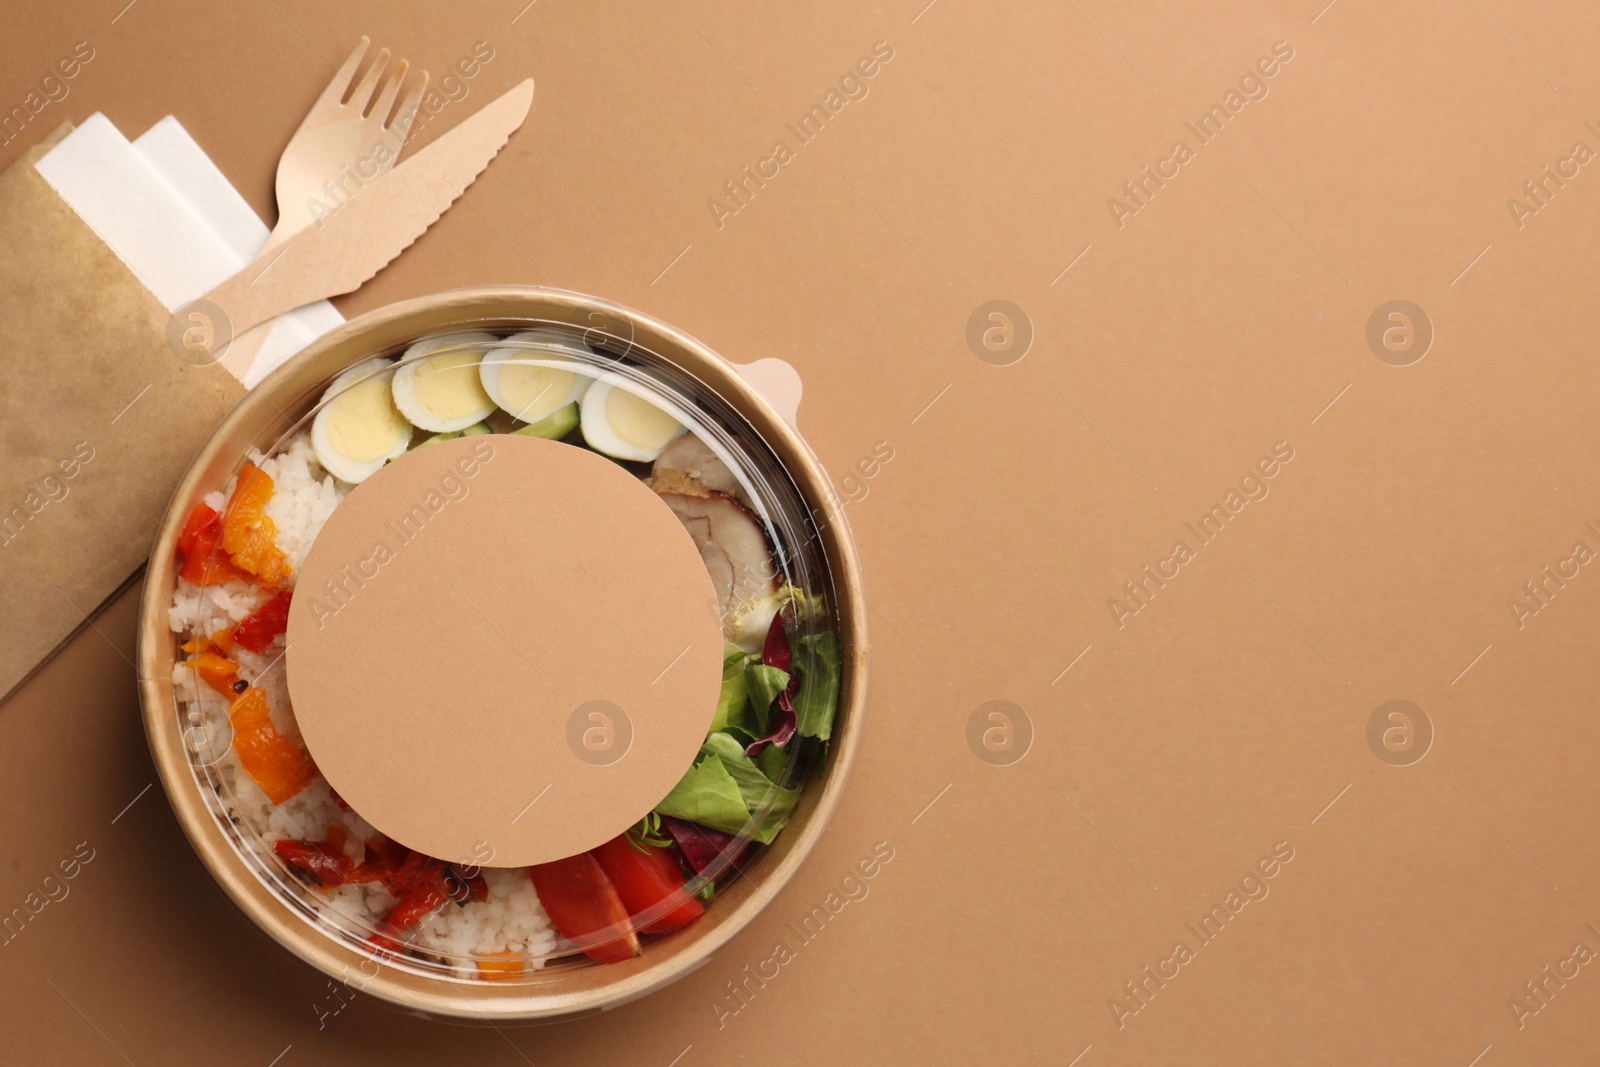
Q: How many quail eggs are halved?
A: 4